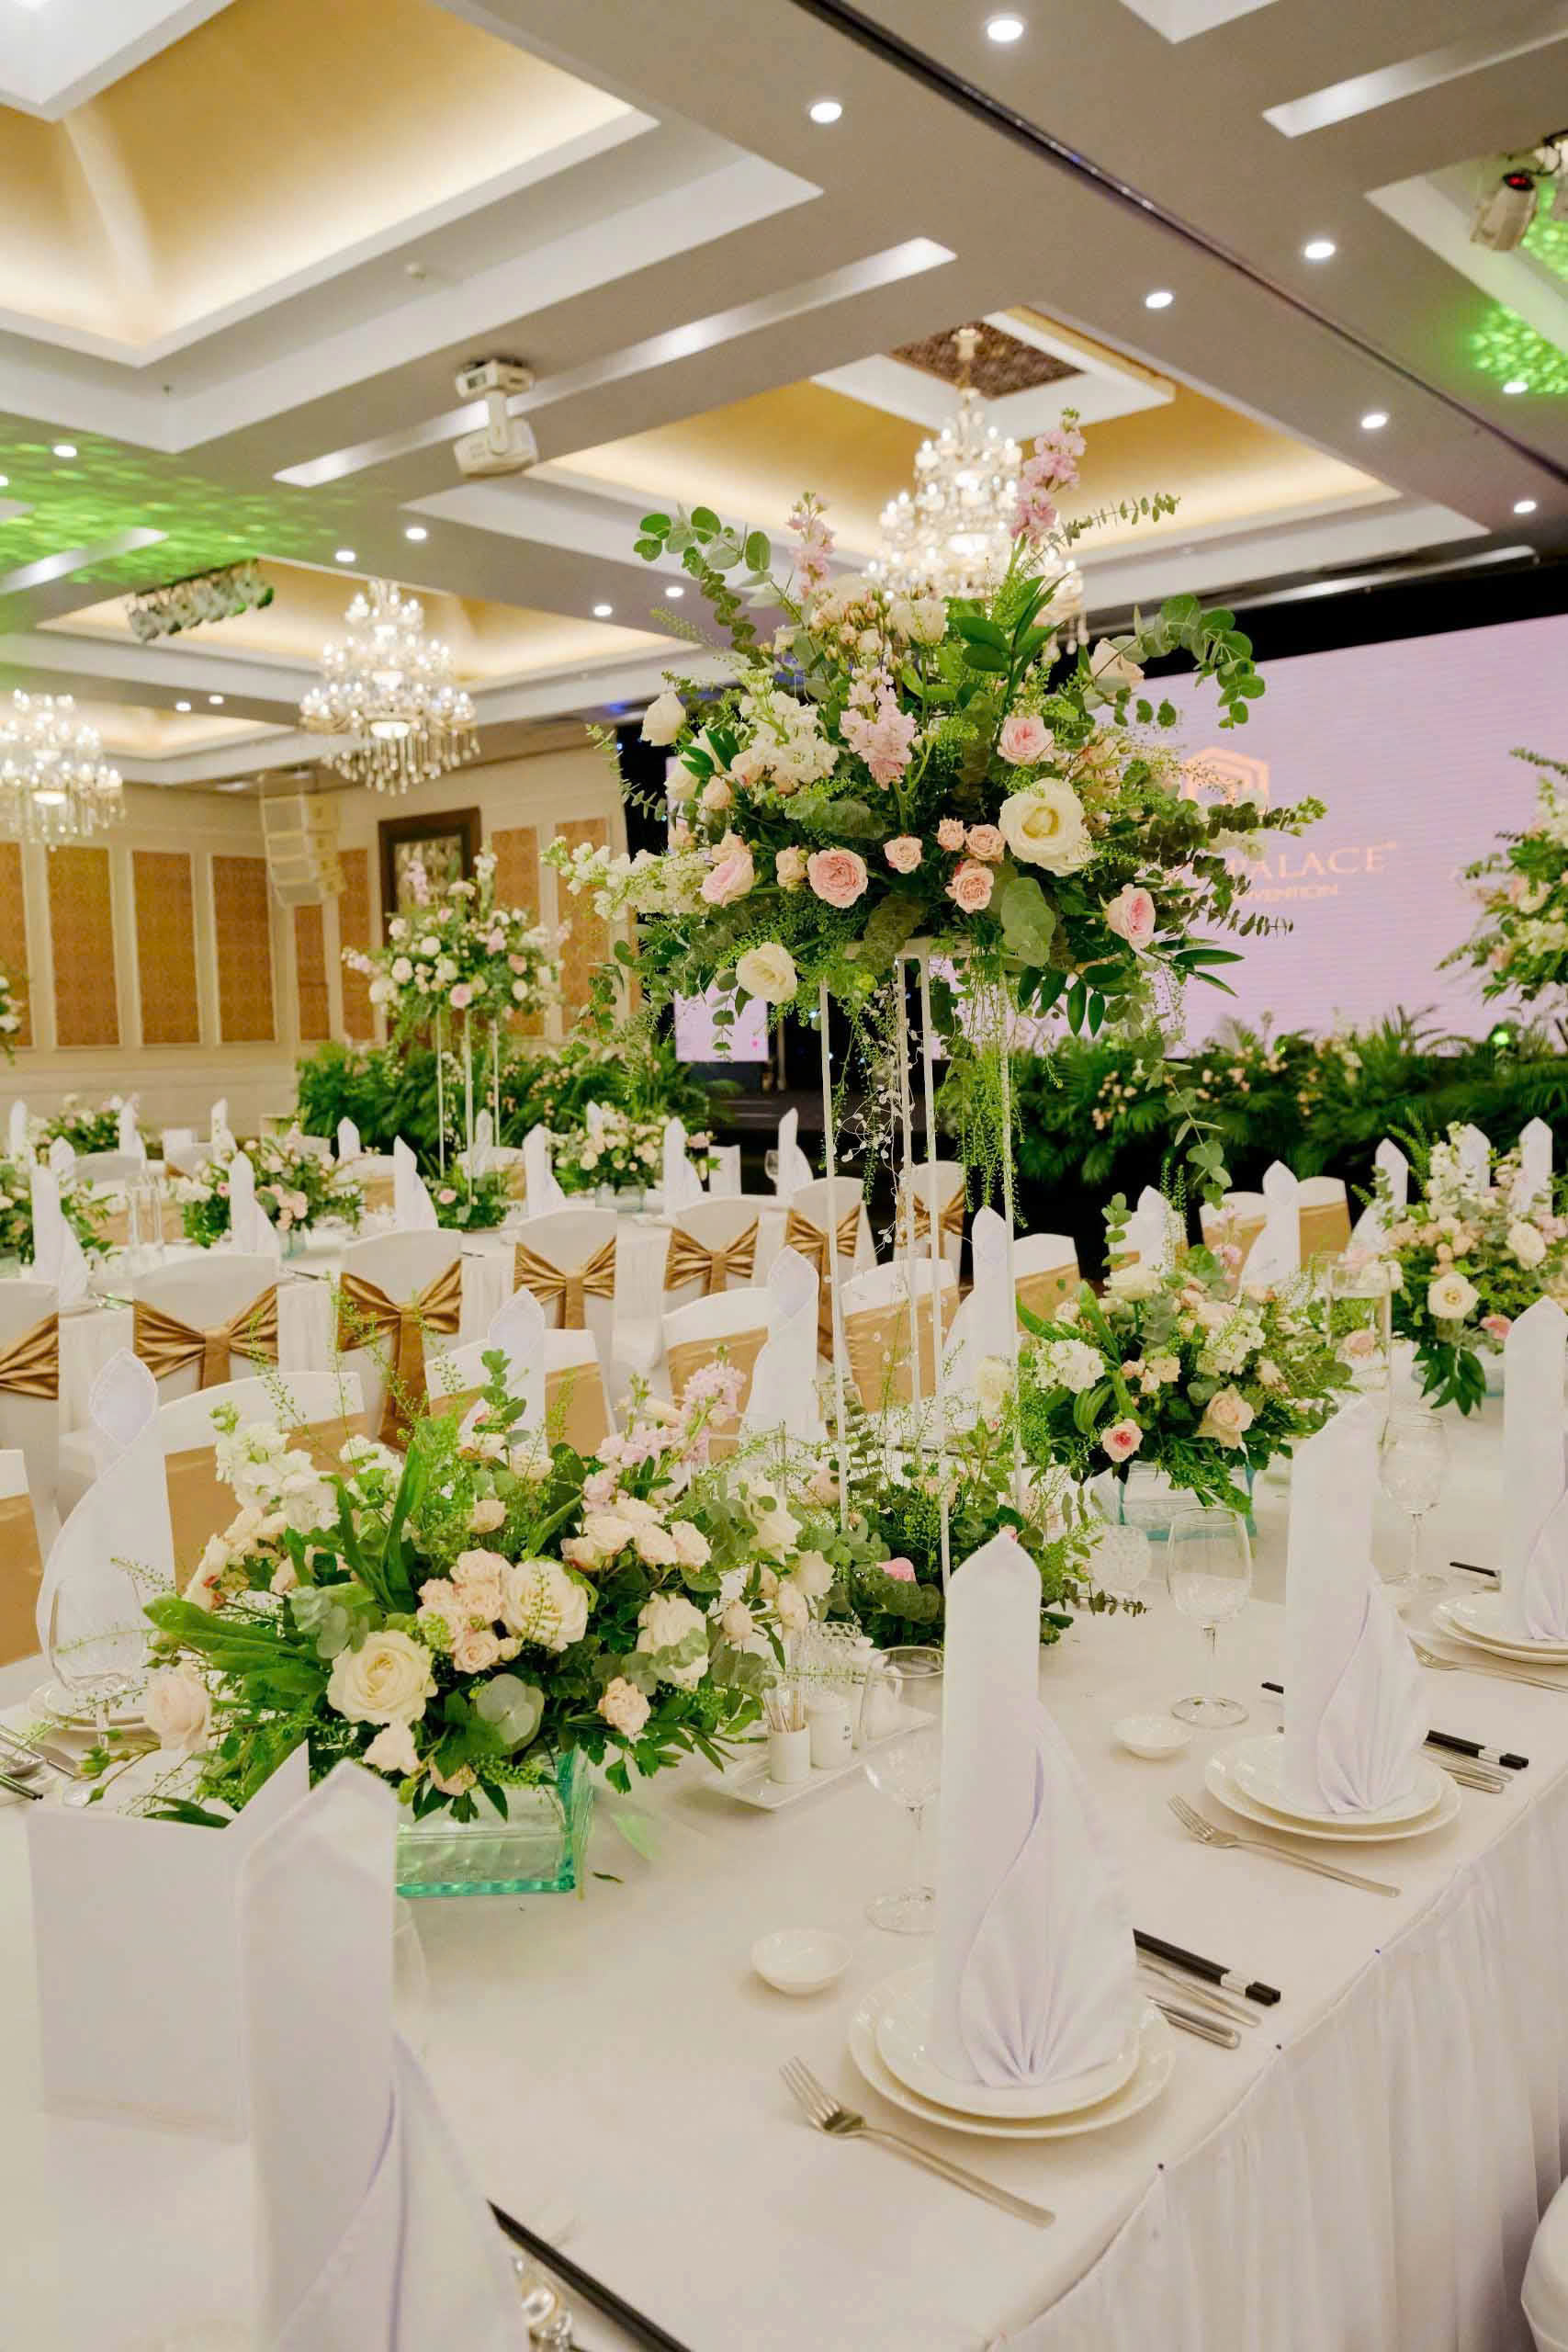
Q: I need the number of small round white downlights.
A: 15